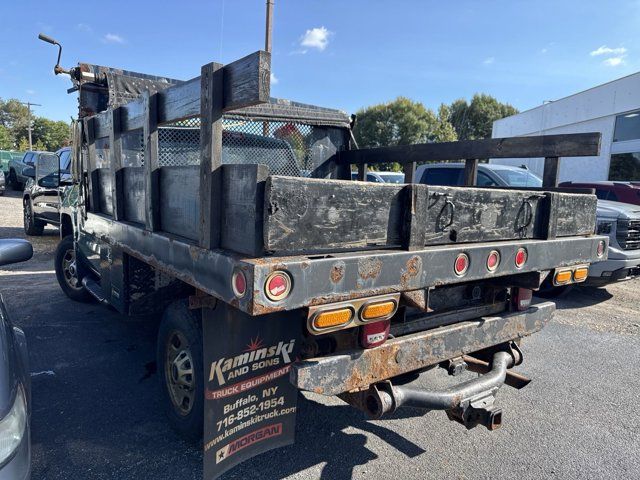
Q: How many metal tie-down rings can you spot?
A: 2